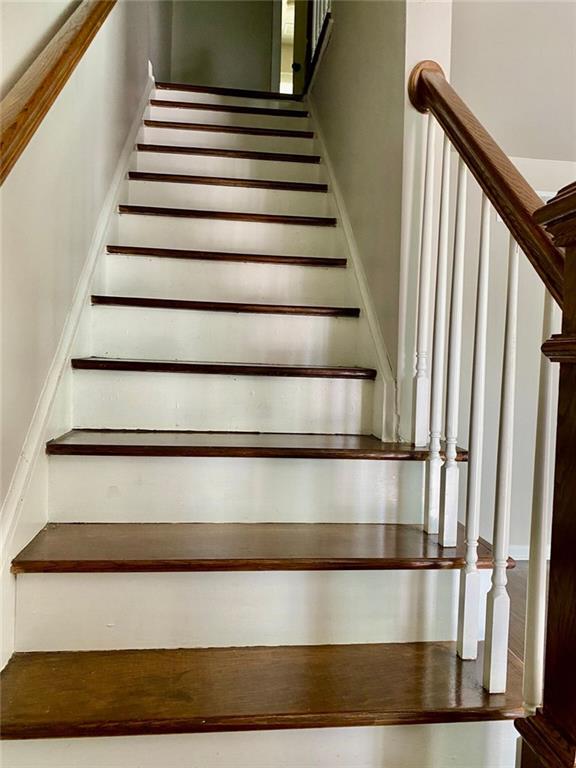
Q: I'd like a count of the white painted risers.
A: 12